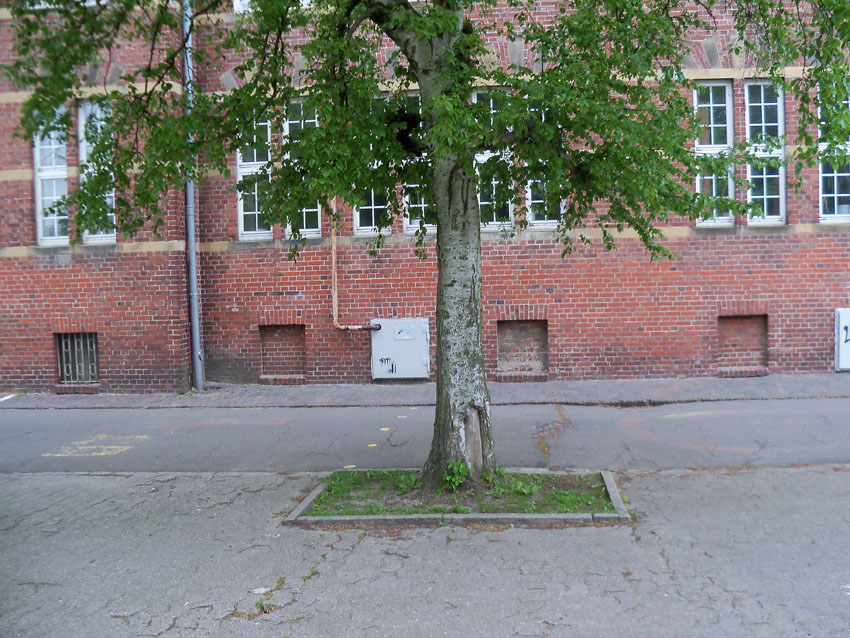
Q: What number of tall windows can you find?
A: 11